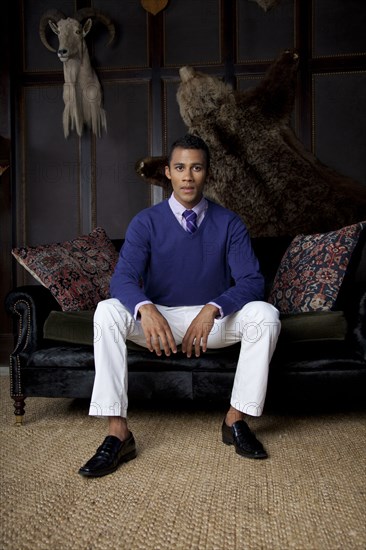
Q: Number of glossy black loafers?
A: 2